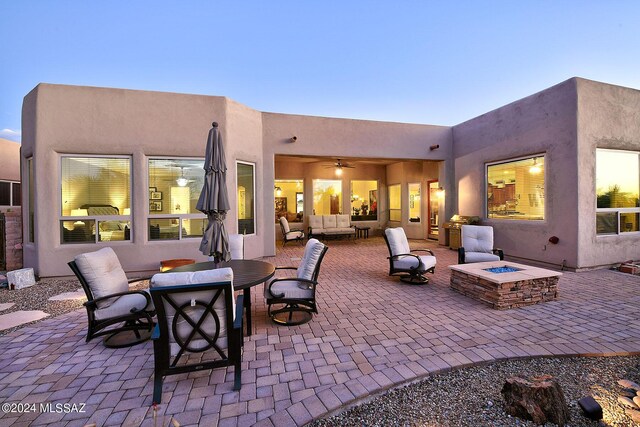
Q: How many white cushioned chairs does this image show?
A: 7